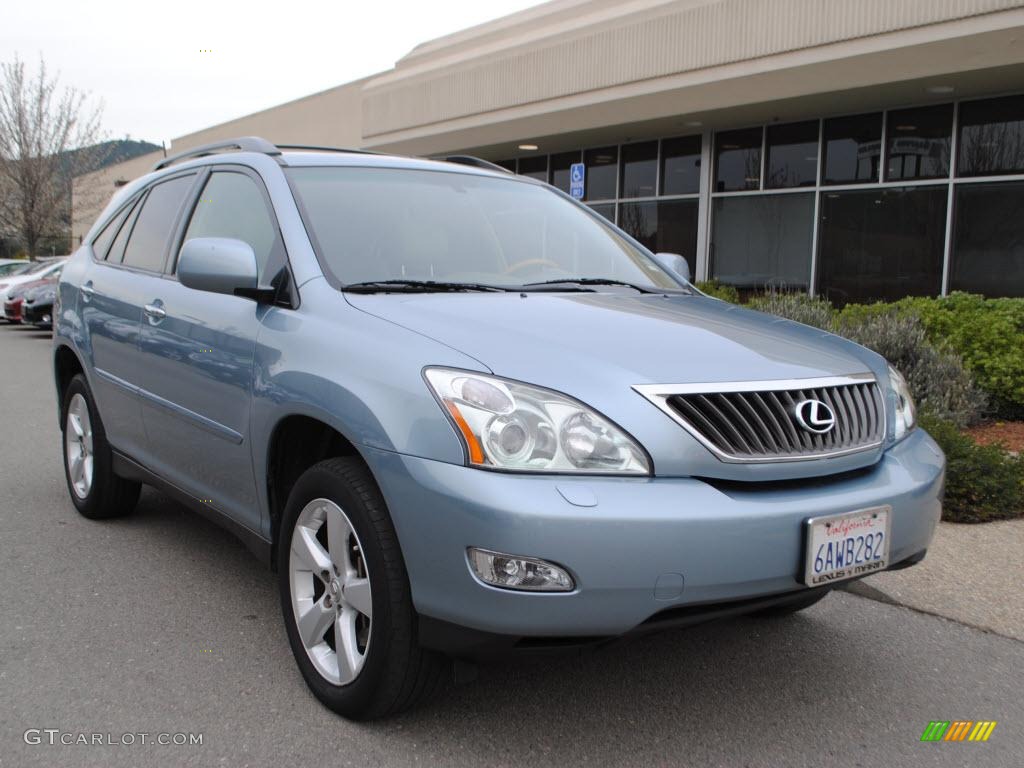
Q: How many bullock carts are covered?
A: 0